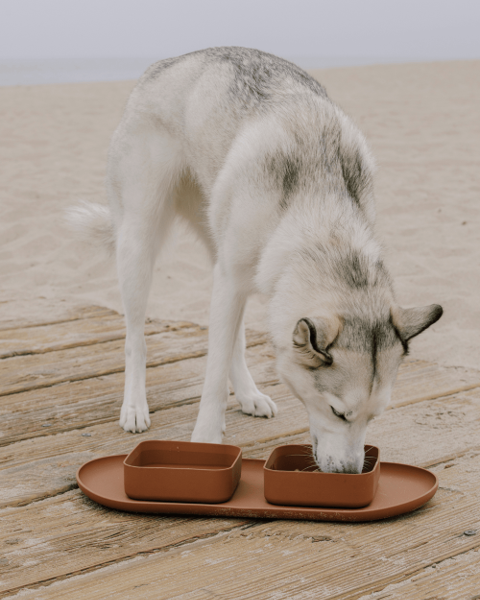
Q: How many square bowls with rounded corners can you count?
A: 2